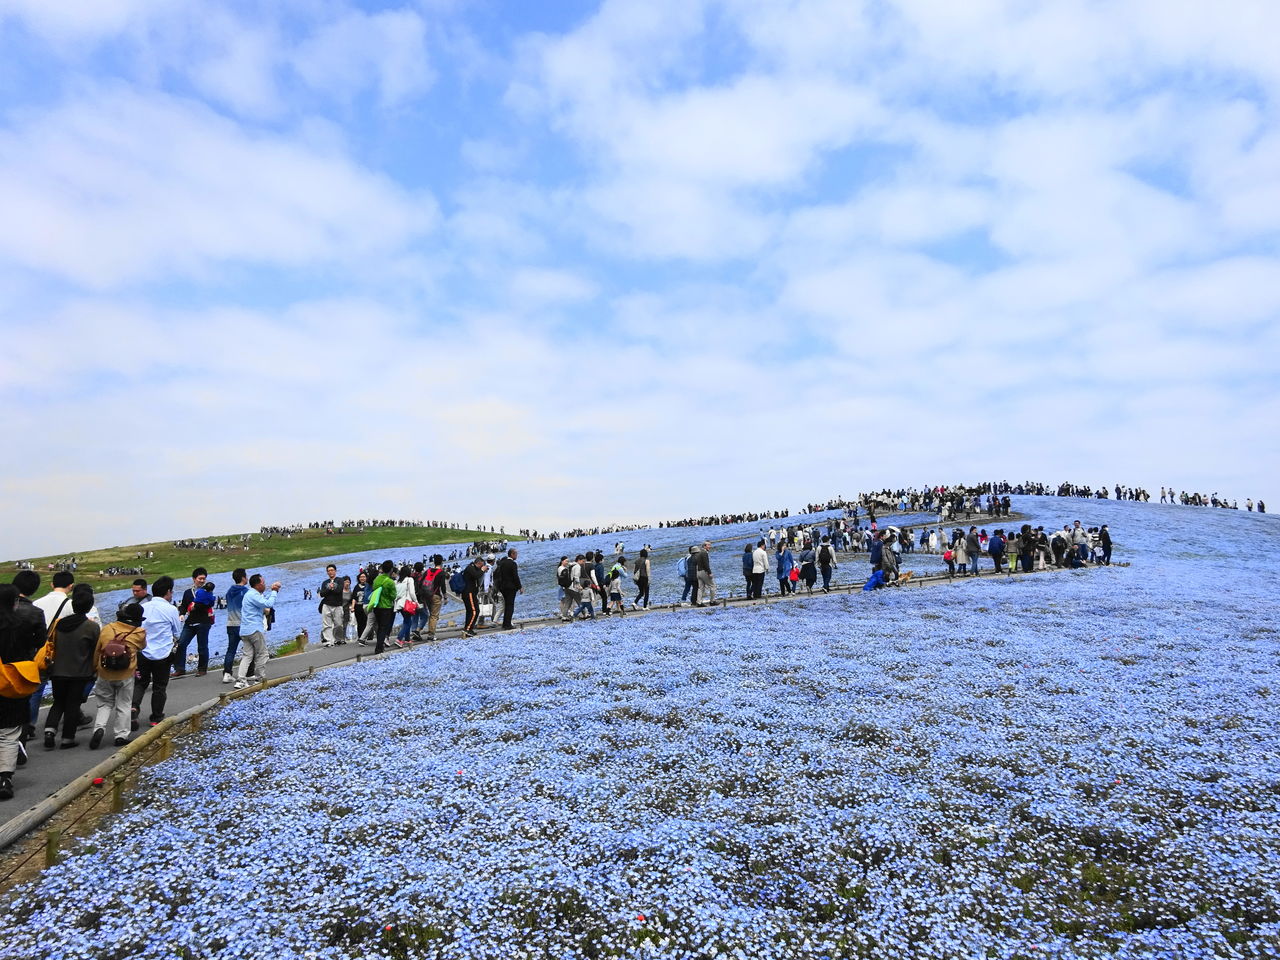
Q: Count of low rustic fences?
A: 1